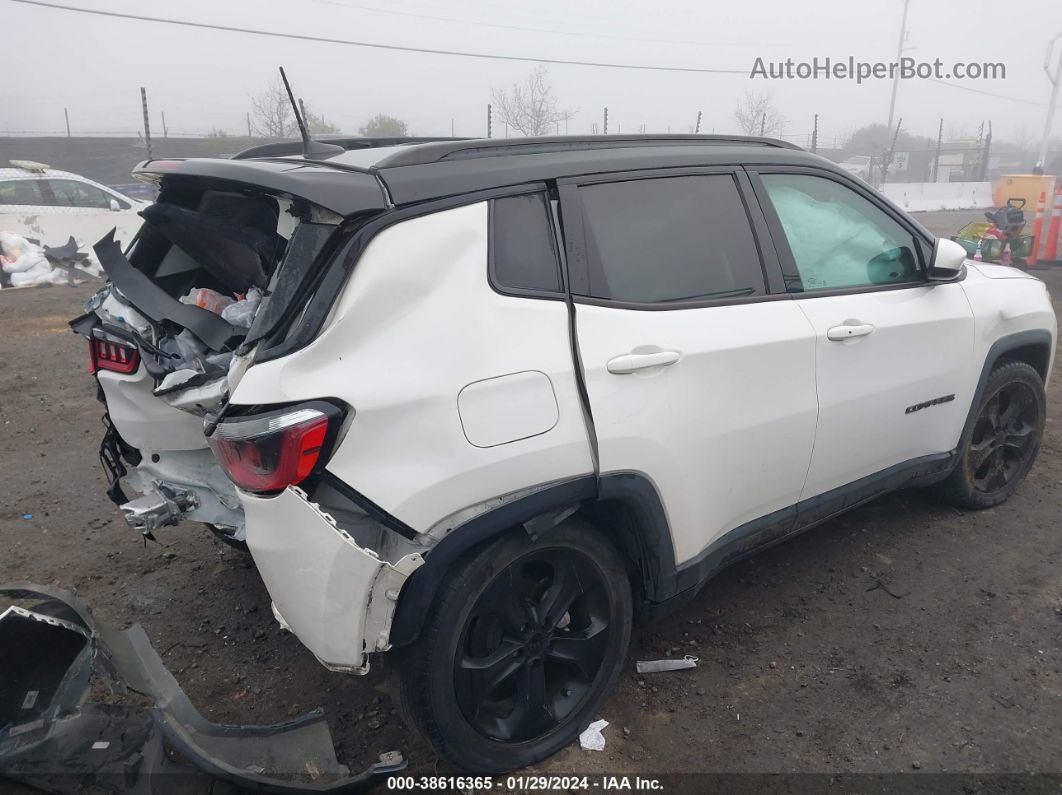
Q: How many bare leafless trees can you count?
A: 3